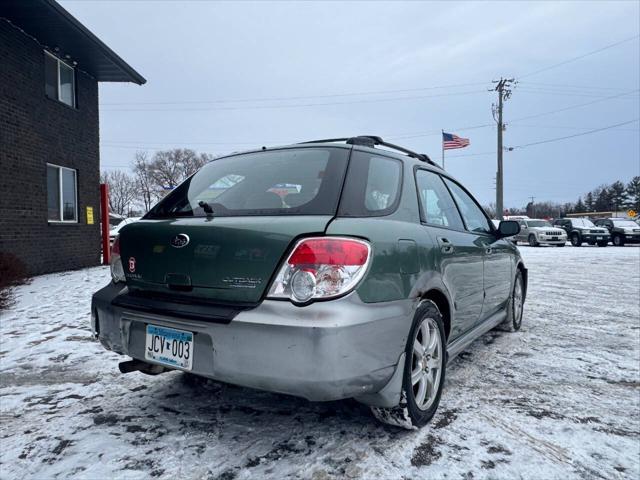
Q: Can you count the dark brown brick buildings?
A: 1